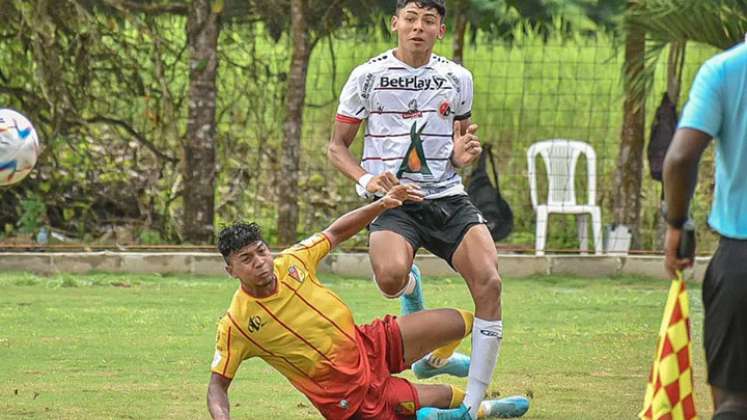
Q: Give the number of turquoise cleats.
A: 4